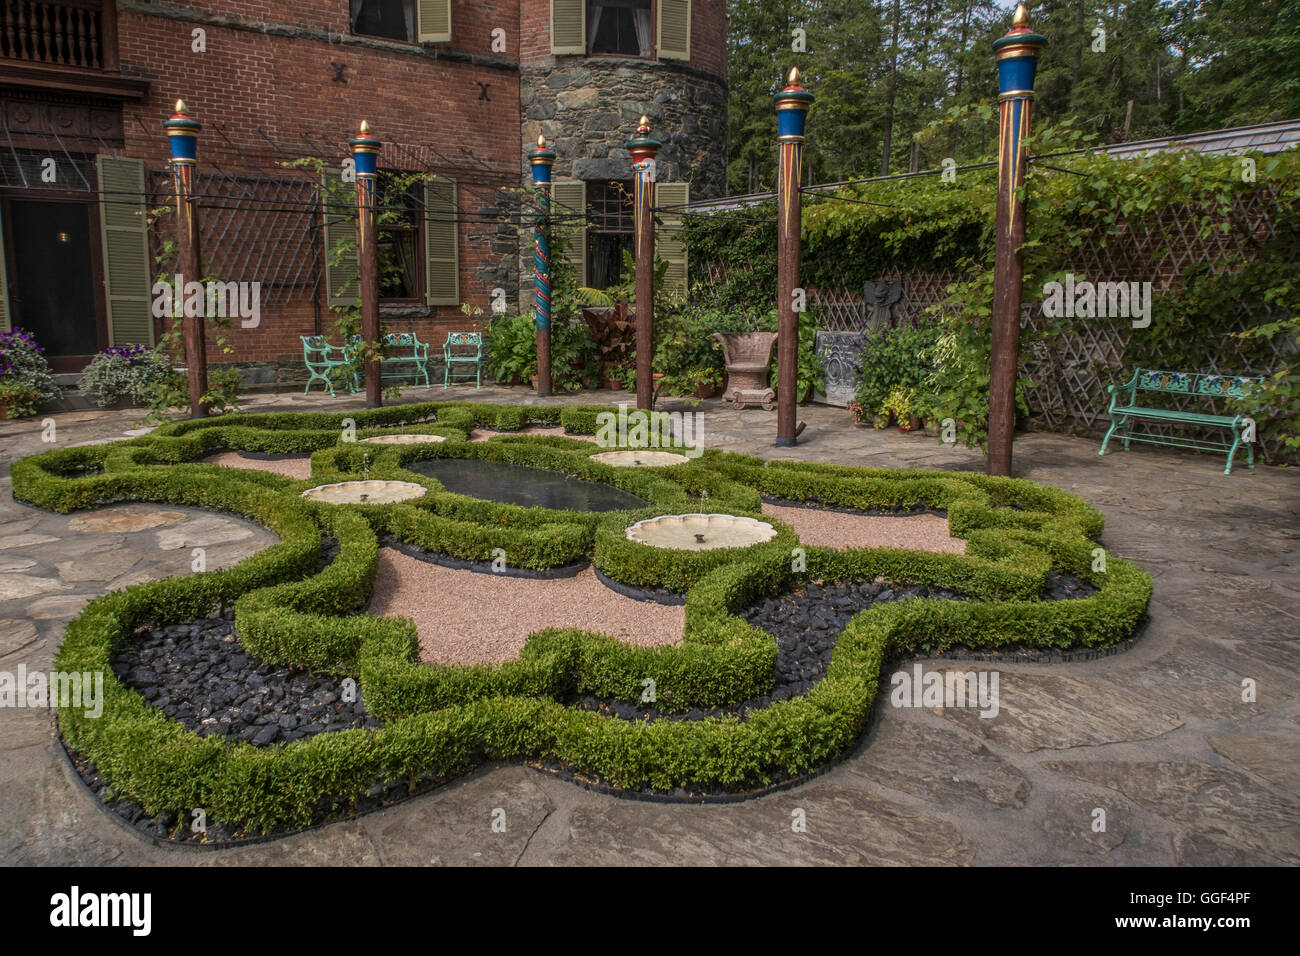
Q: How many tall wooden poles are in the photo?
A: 6